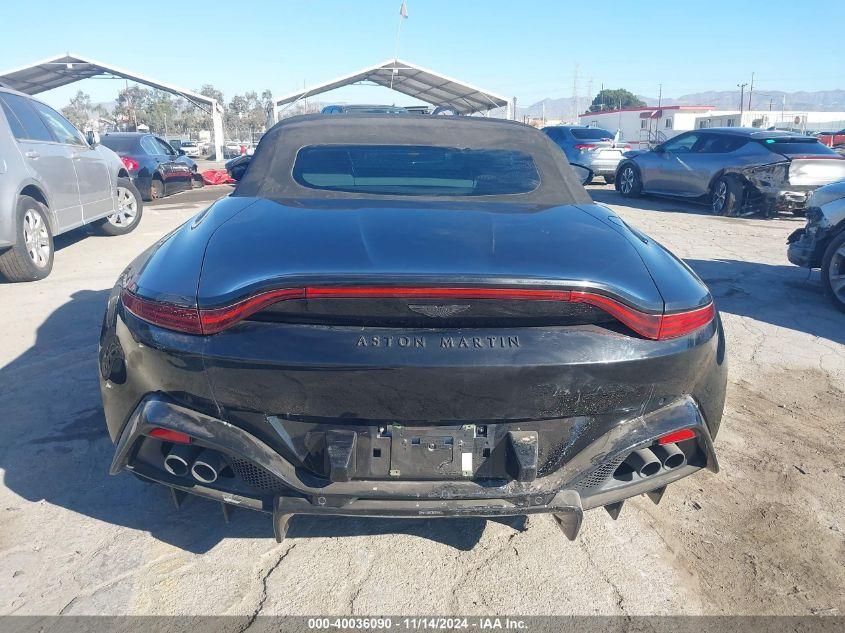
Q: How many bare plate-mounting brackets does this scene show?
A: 1